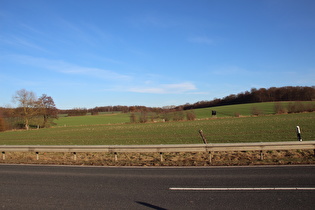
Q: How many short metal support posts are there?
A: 7